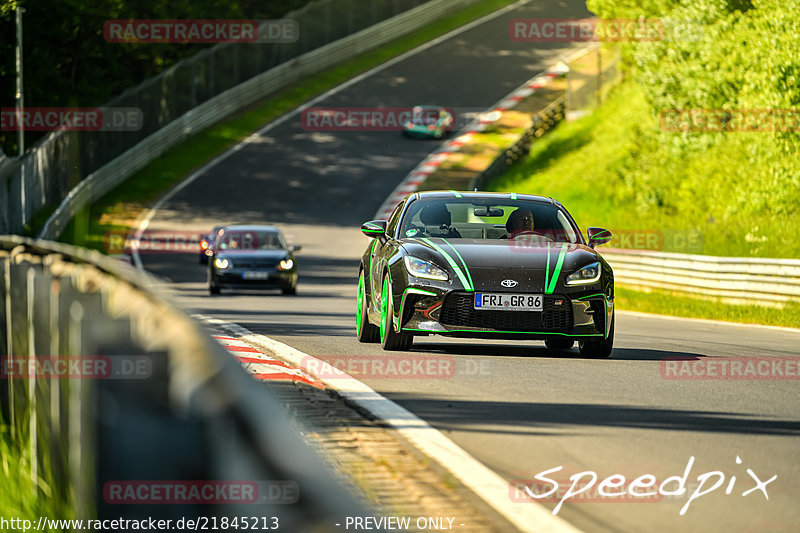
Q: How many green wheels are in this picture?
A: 2